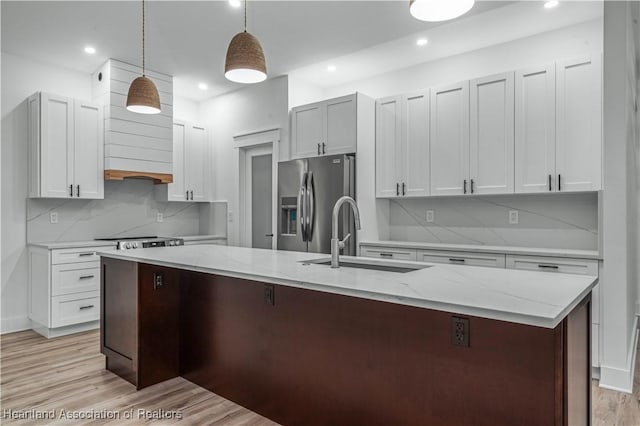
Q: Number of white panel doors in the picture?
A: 12